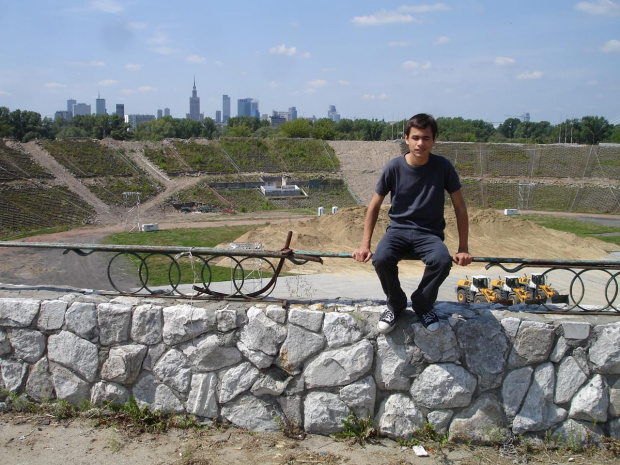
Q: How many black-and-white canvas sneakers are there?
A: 2